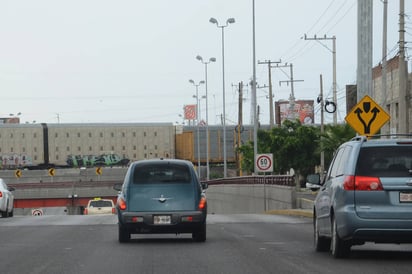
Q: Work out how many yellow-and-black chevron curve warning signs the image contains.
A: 3